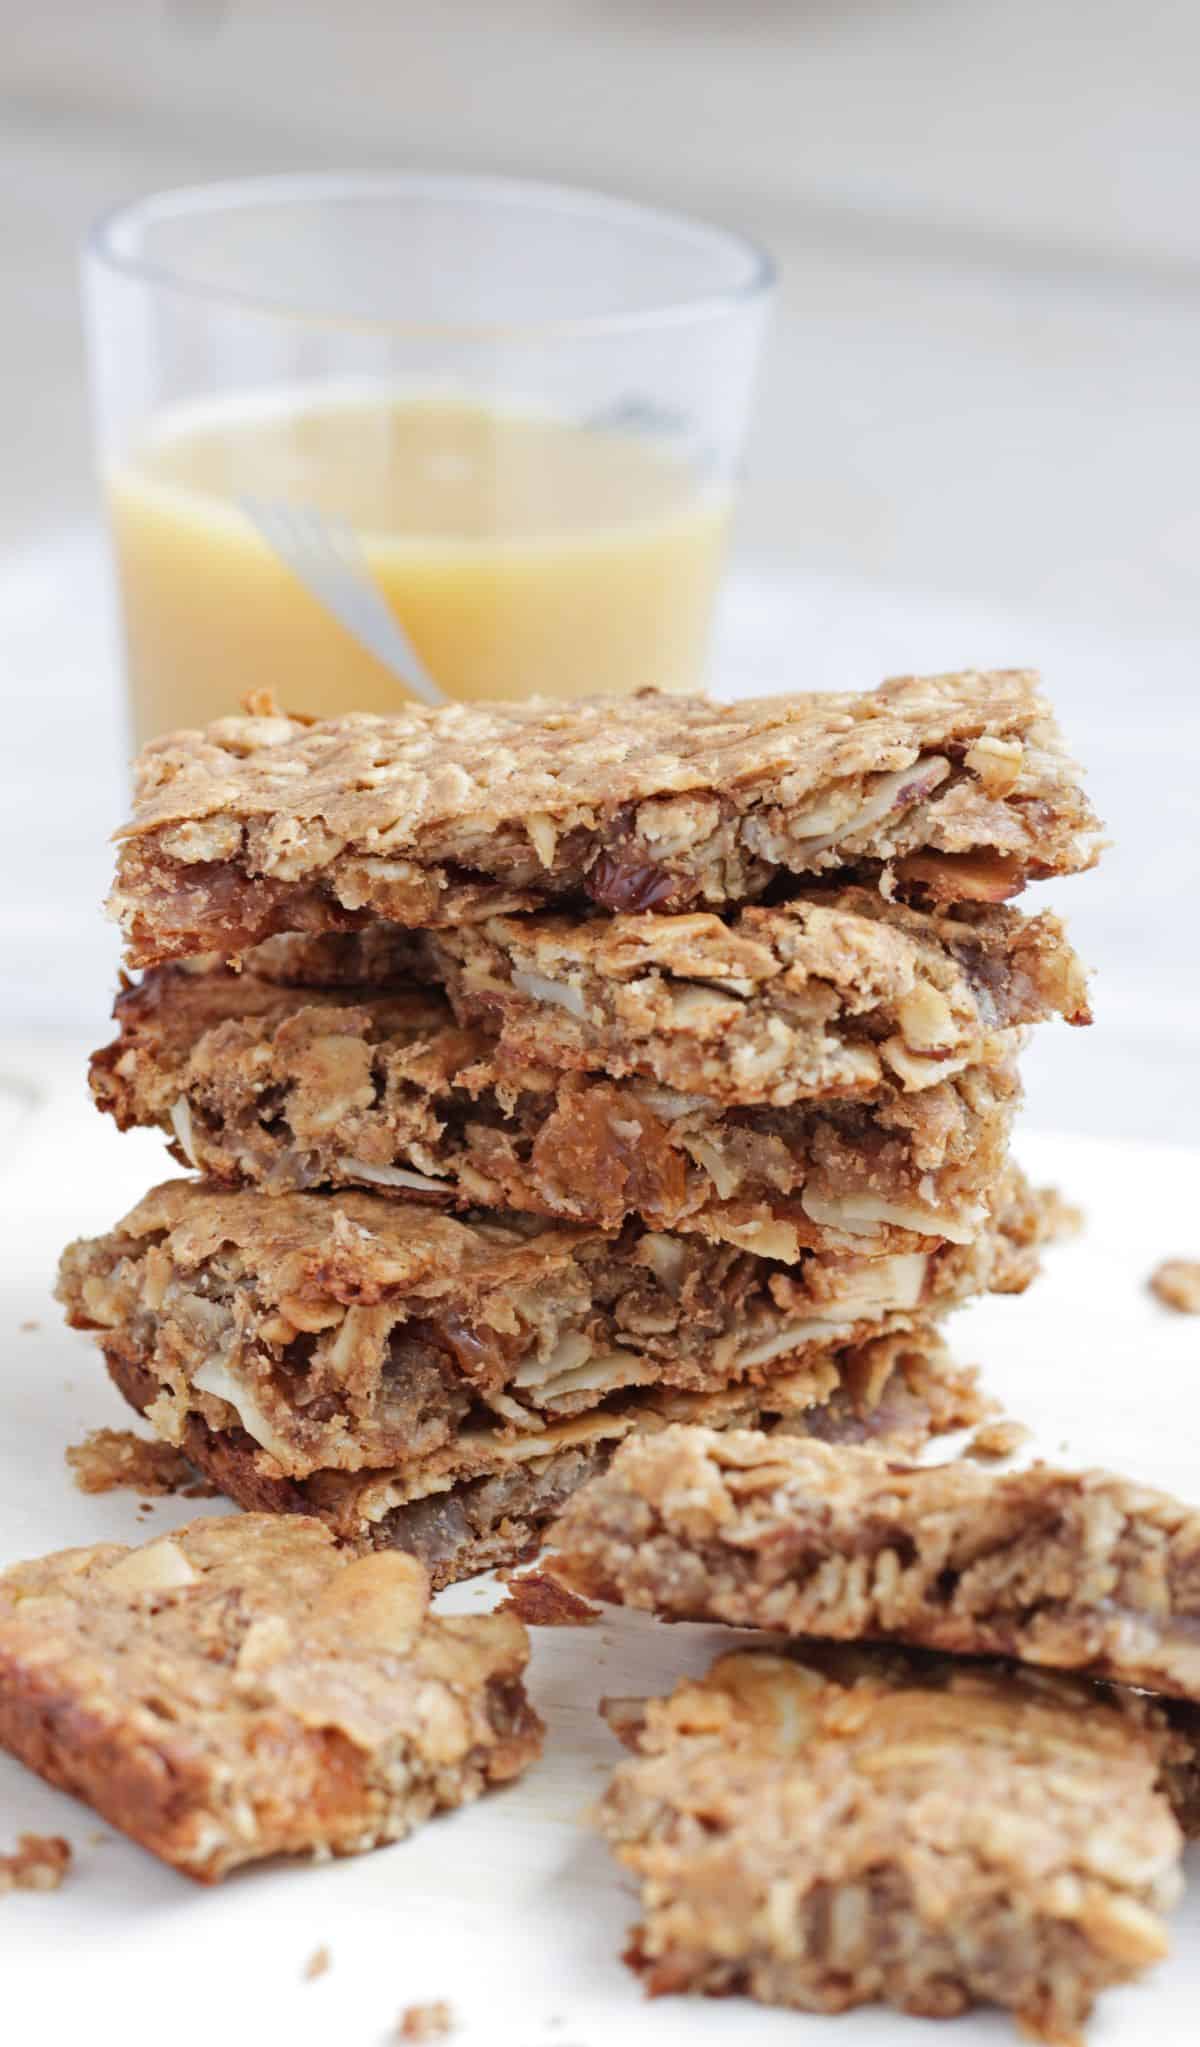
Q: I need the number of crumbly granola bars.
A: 8